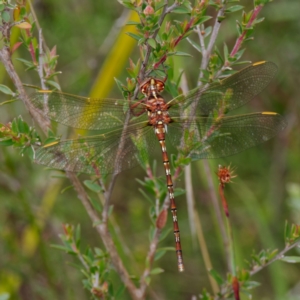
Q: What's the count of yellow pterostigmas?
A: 4